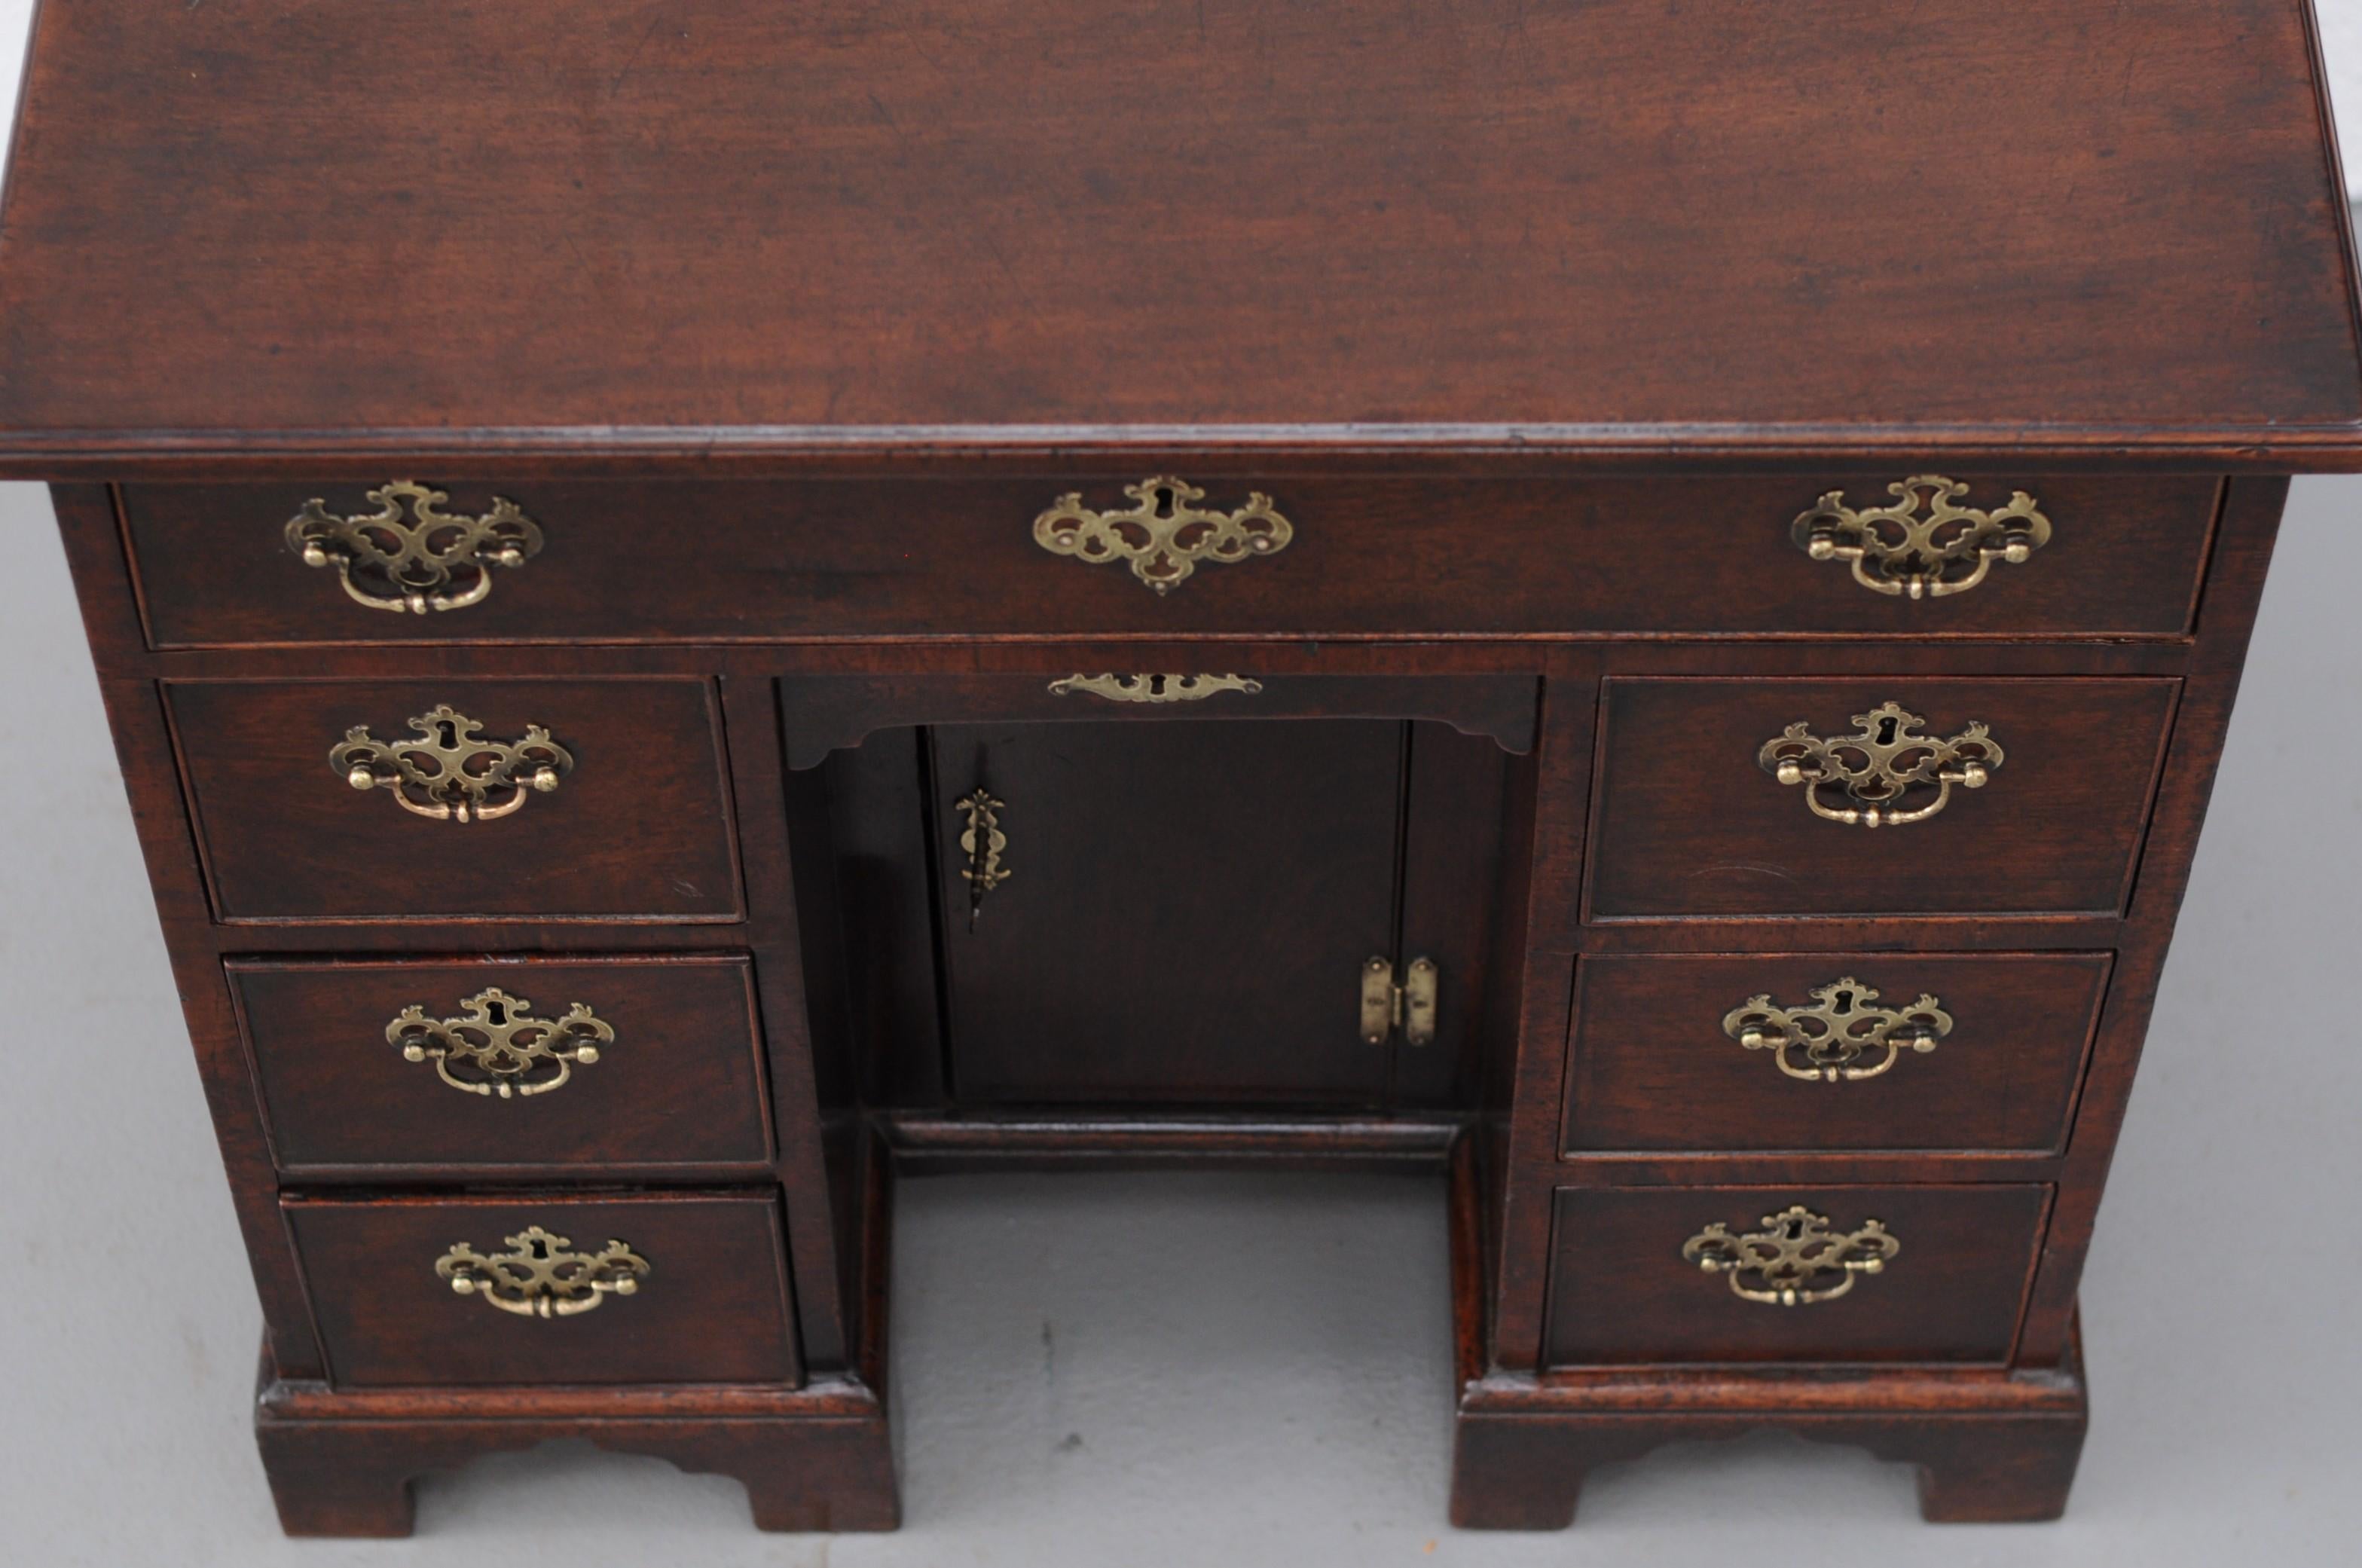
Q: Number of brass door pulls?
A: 8